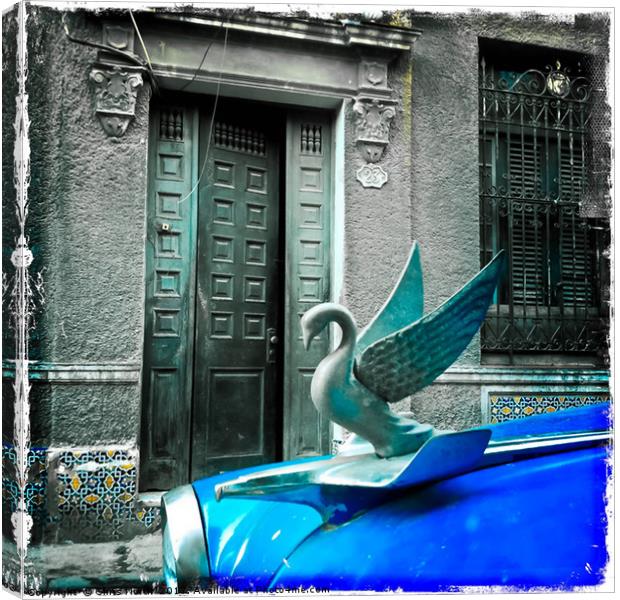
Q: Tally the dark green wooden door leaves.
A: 3